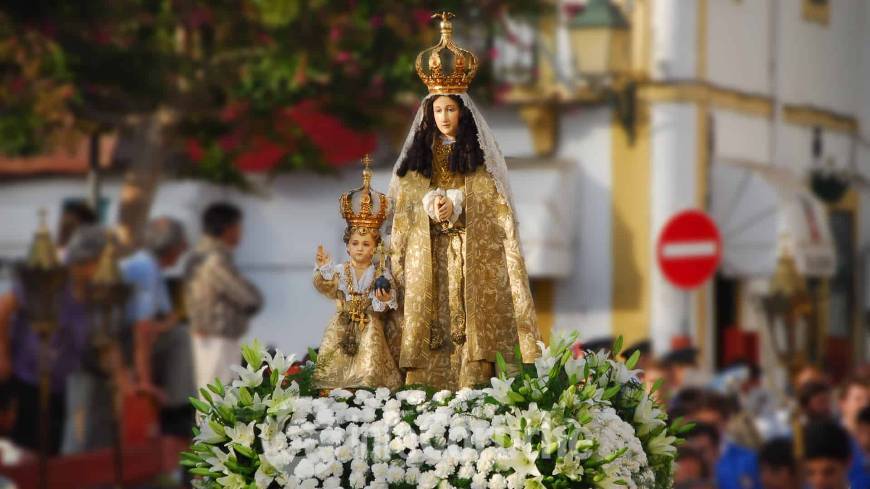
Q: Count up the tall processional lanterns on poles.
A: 3